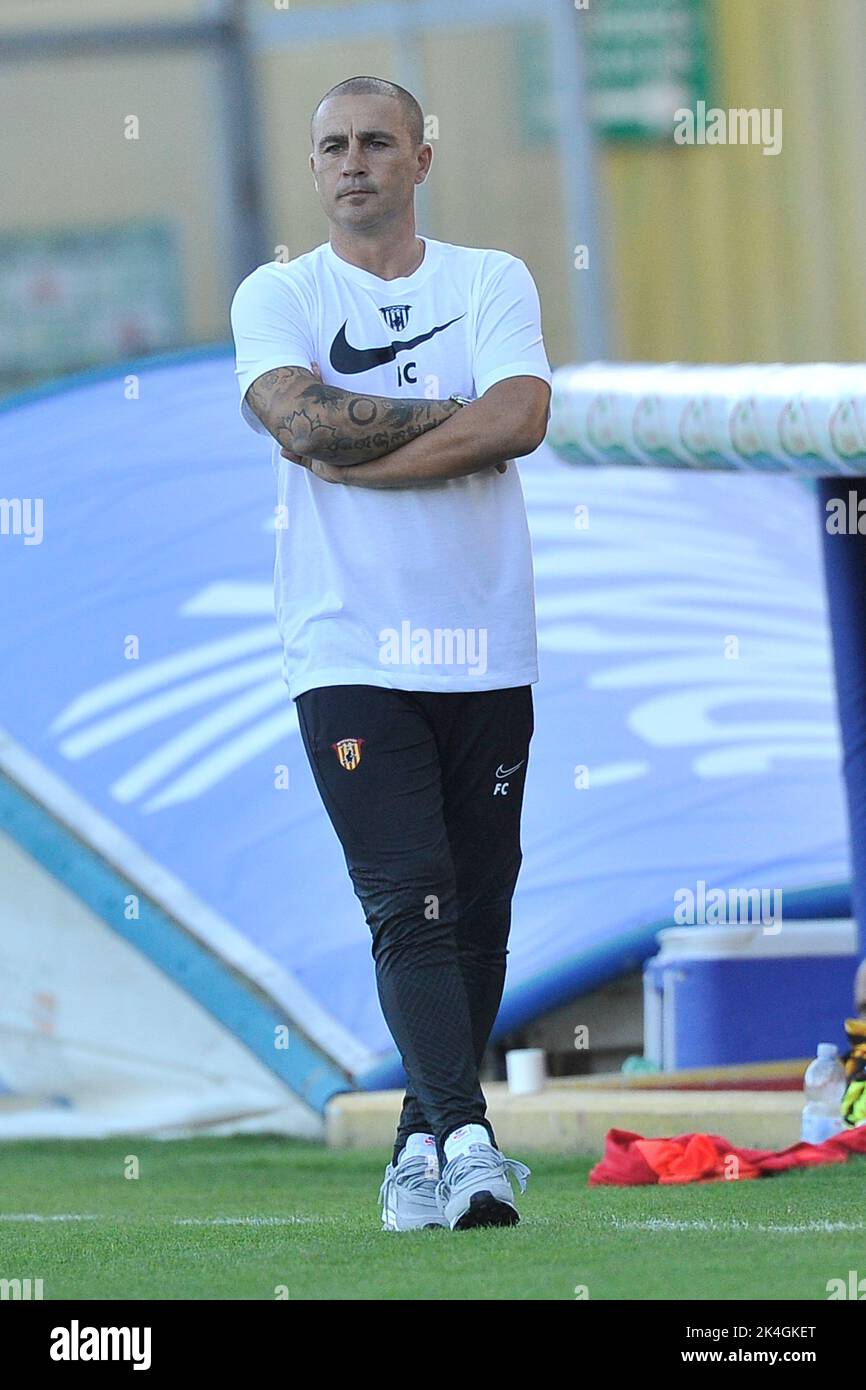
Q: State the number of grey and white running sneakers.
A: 2